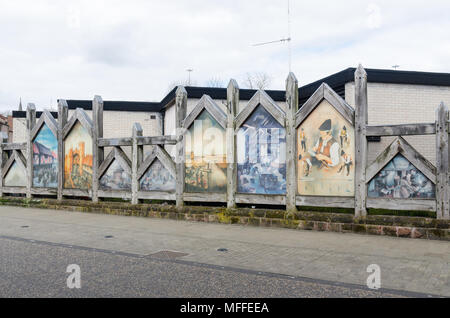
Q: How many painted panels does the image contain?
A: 9